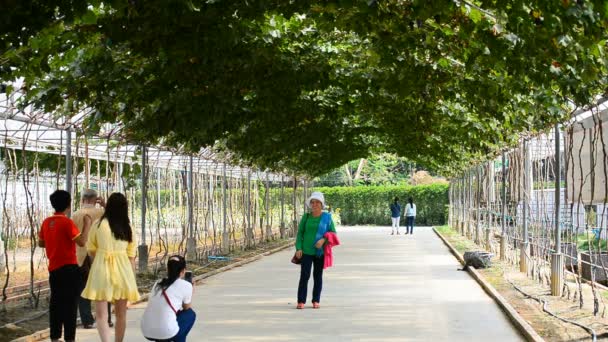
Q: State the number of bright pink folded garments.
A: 1